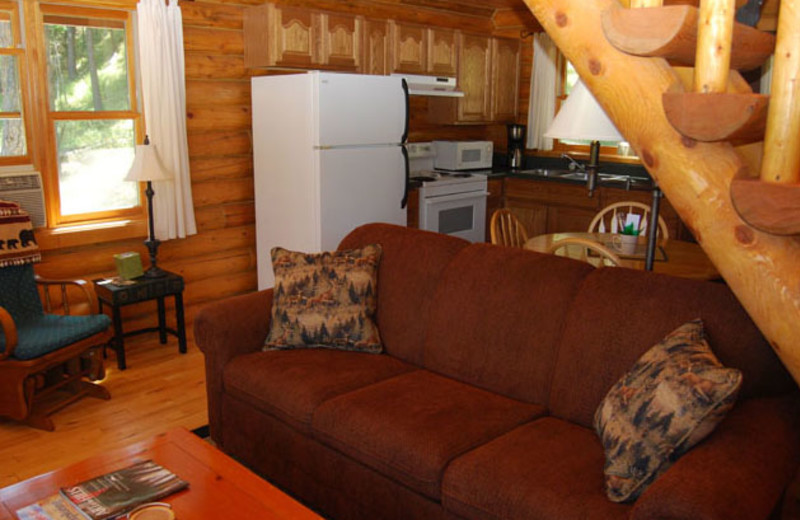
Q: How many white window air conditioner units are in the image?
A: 1